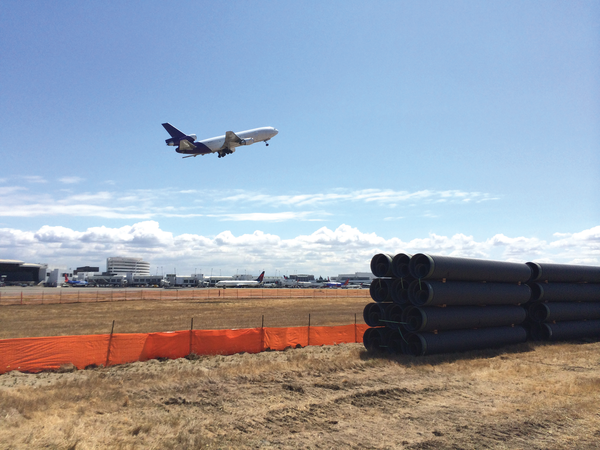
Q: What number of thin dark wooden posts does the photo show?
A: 5